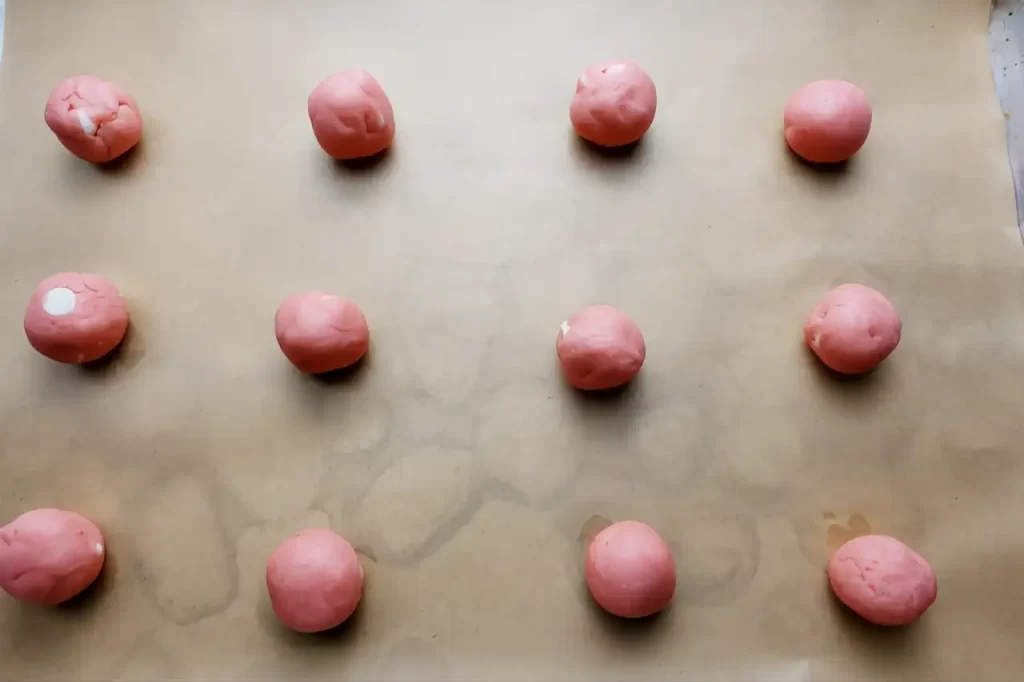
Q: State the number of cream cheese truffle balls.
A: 12